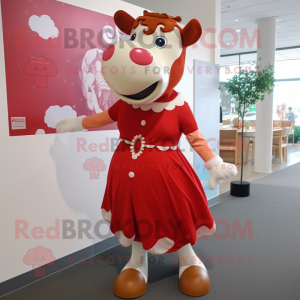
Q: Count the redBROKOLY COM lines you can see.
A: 3